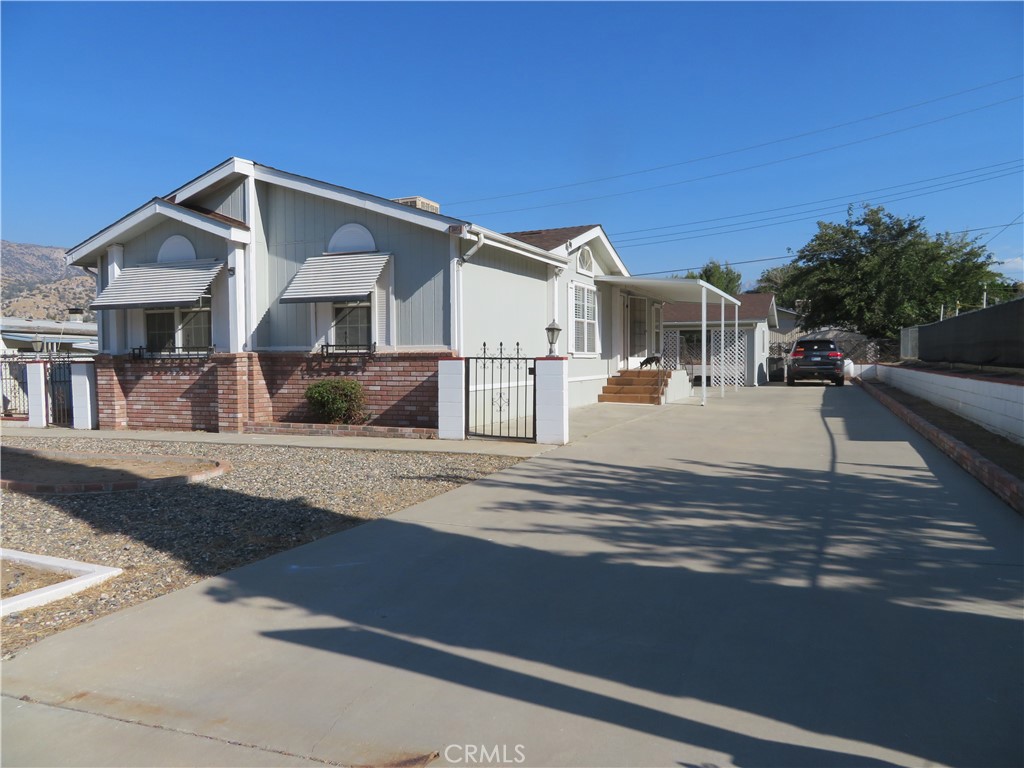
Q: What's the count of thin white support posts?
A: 3